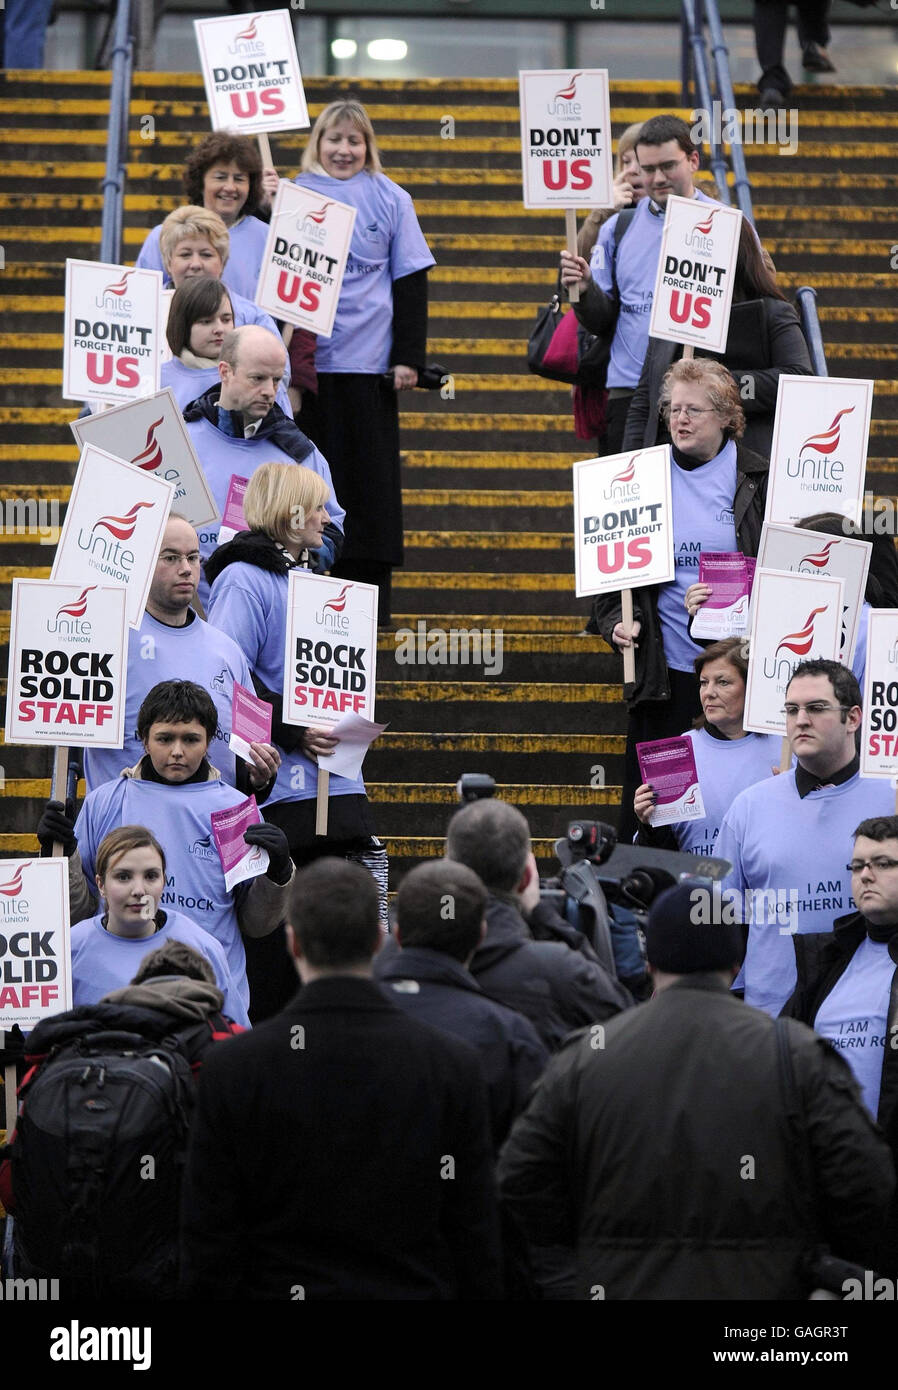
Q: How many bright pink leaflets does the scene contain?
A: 5